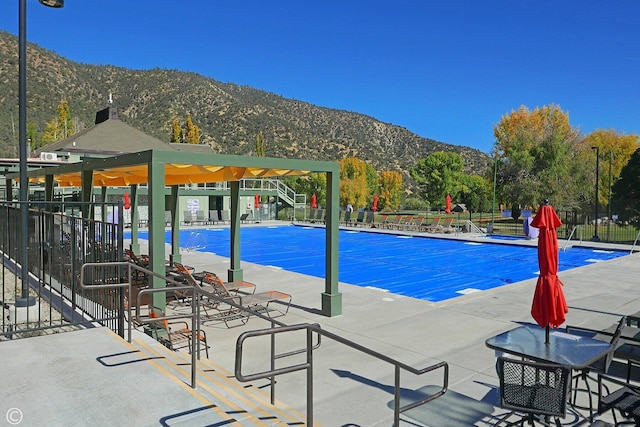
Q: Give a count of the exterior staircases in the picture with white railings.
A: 1